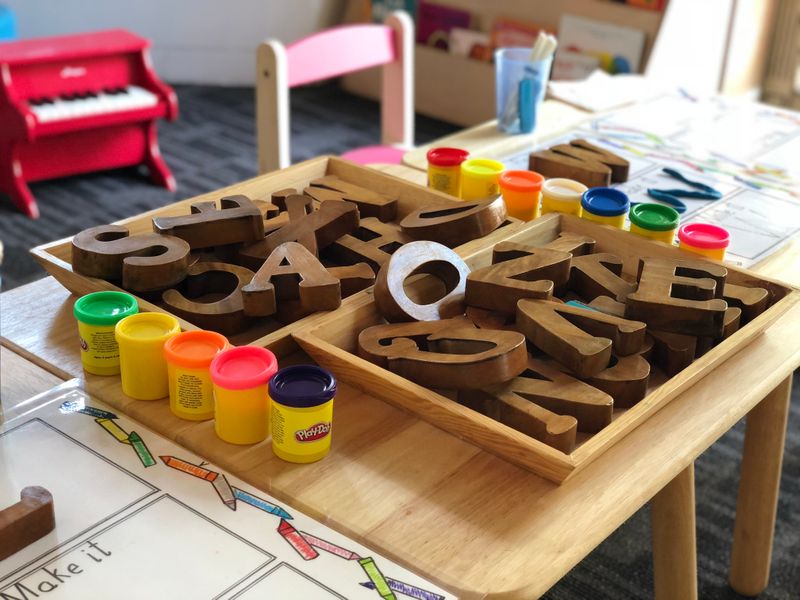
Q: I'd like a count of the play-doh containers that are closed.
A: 12